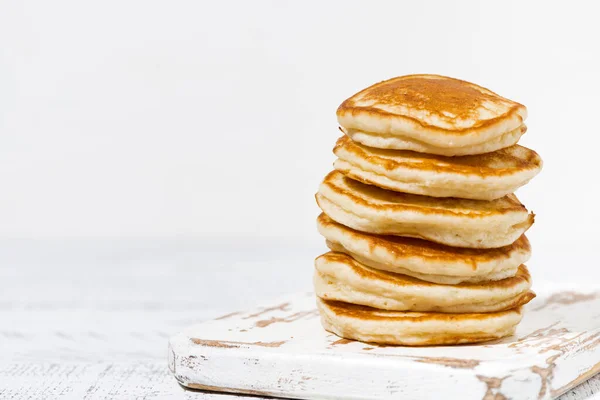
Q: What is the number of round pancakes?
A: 6